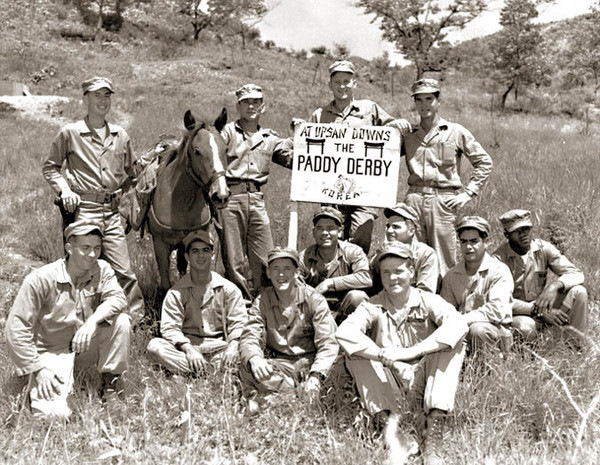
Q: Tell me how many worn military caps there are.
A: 12